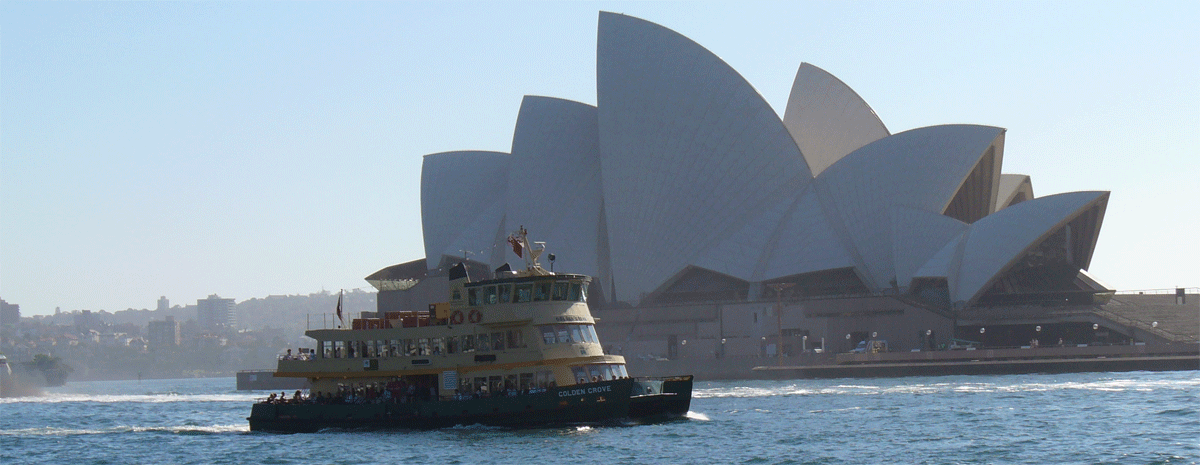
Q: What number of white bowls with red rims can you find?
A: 0